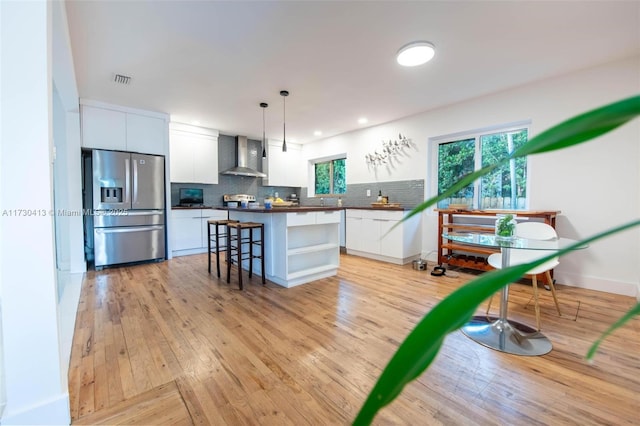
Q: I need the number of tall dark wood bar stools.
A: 2